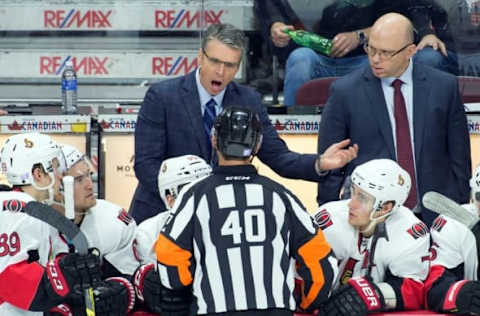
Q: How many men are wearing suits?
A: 2